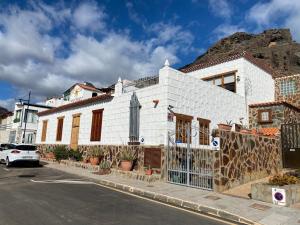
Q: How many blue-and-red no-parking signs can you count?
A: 2